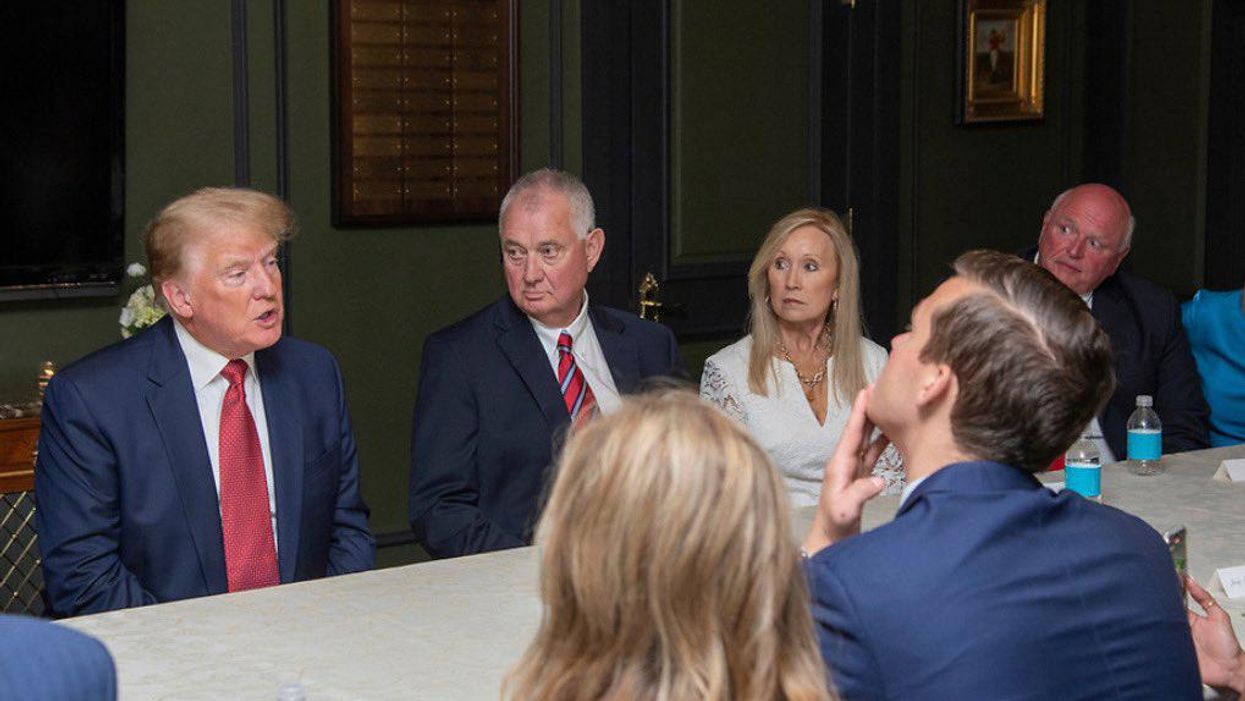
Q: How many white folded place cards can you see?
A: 2